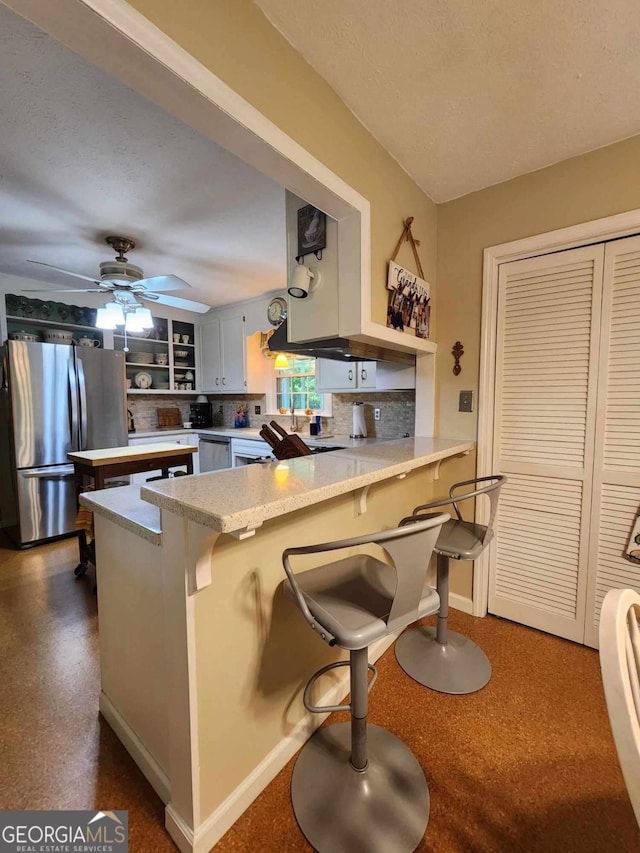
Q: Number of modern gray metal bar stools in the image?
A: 2